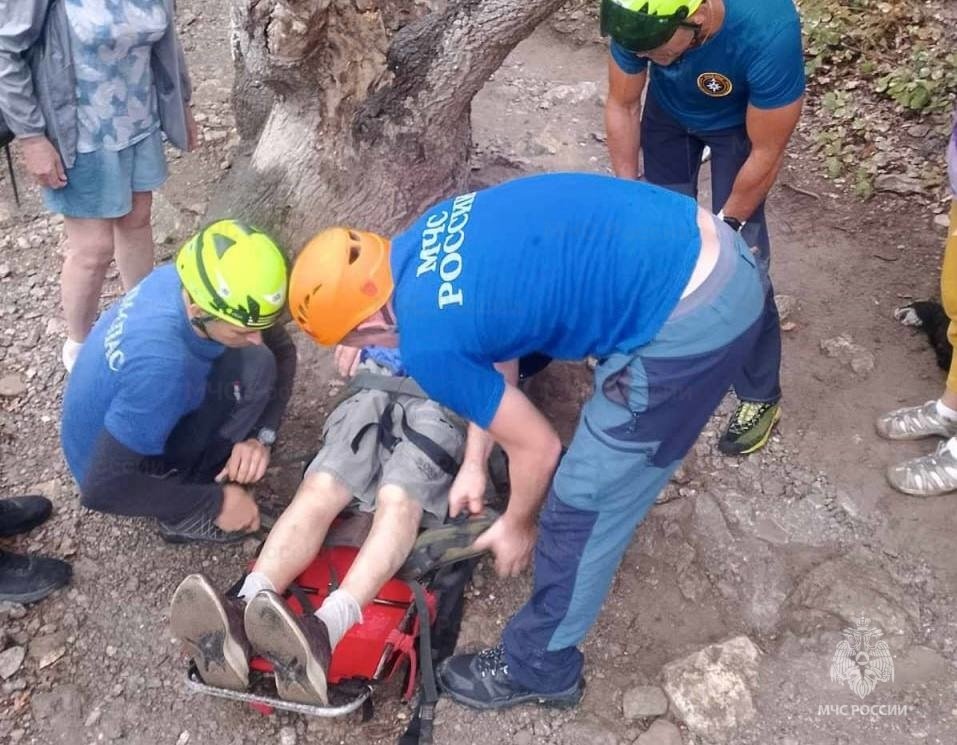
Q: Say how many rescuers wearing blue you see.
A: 3